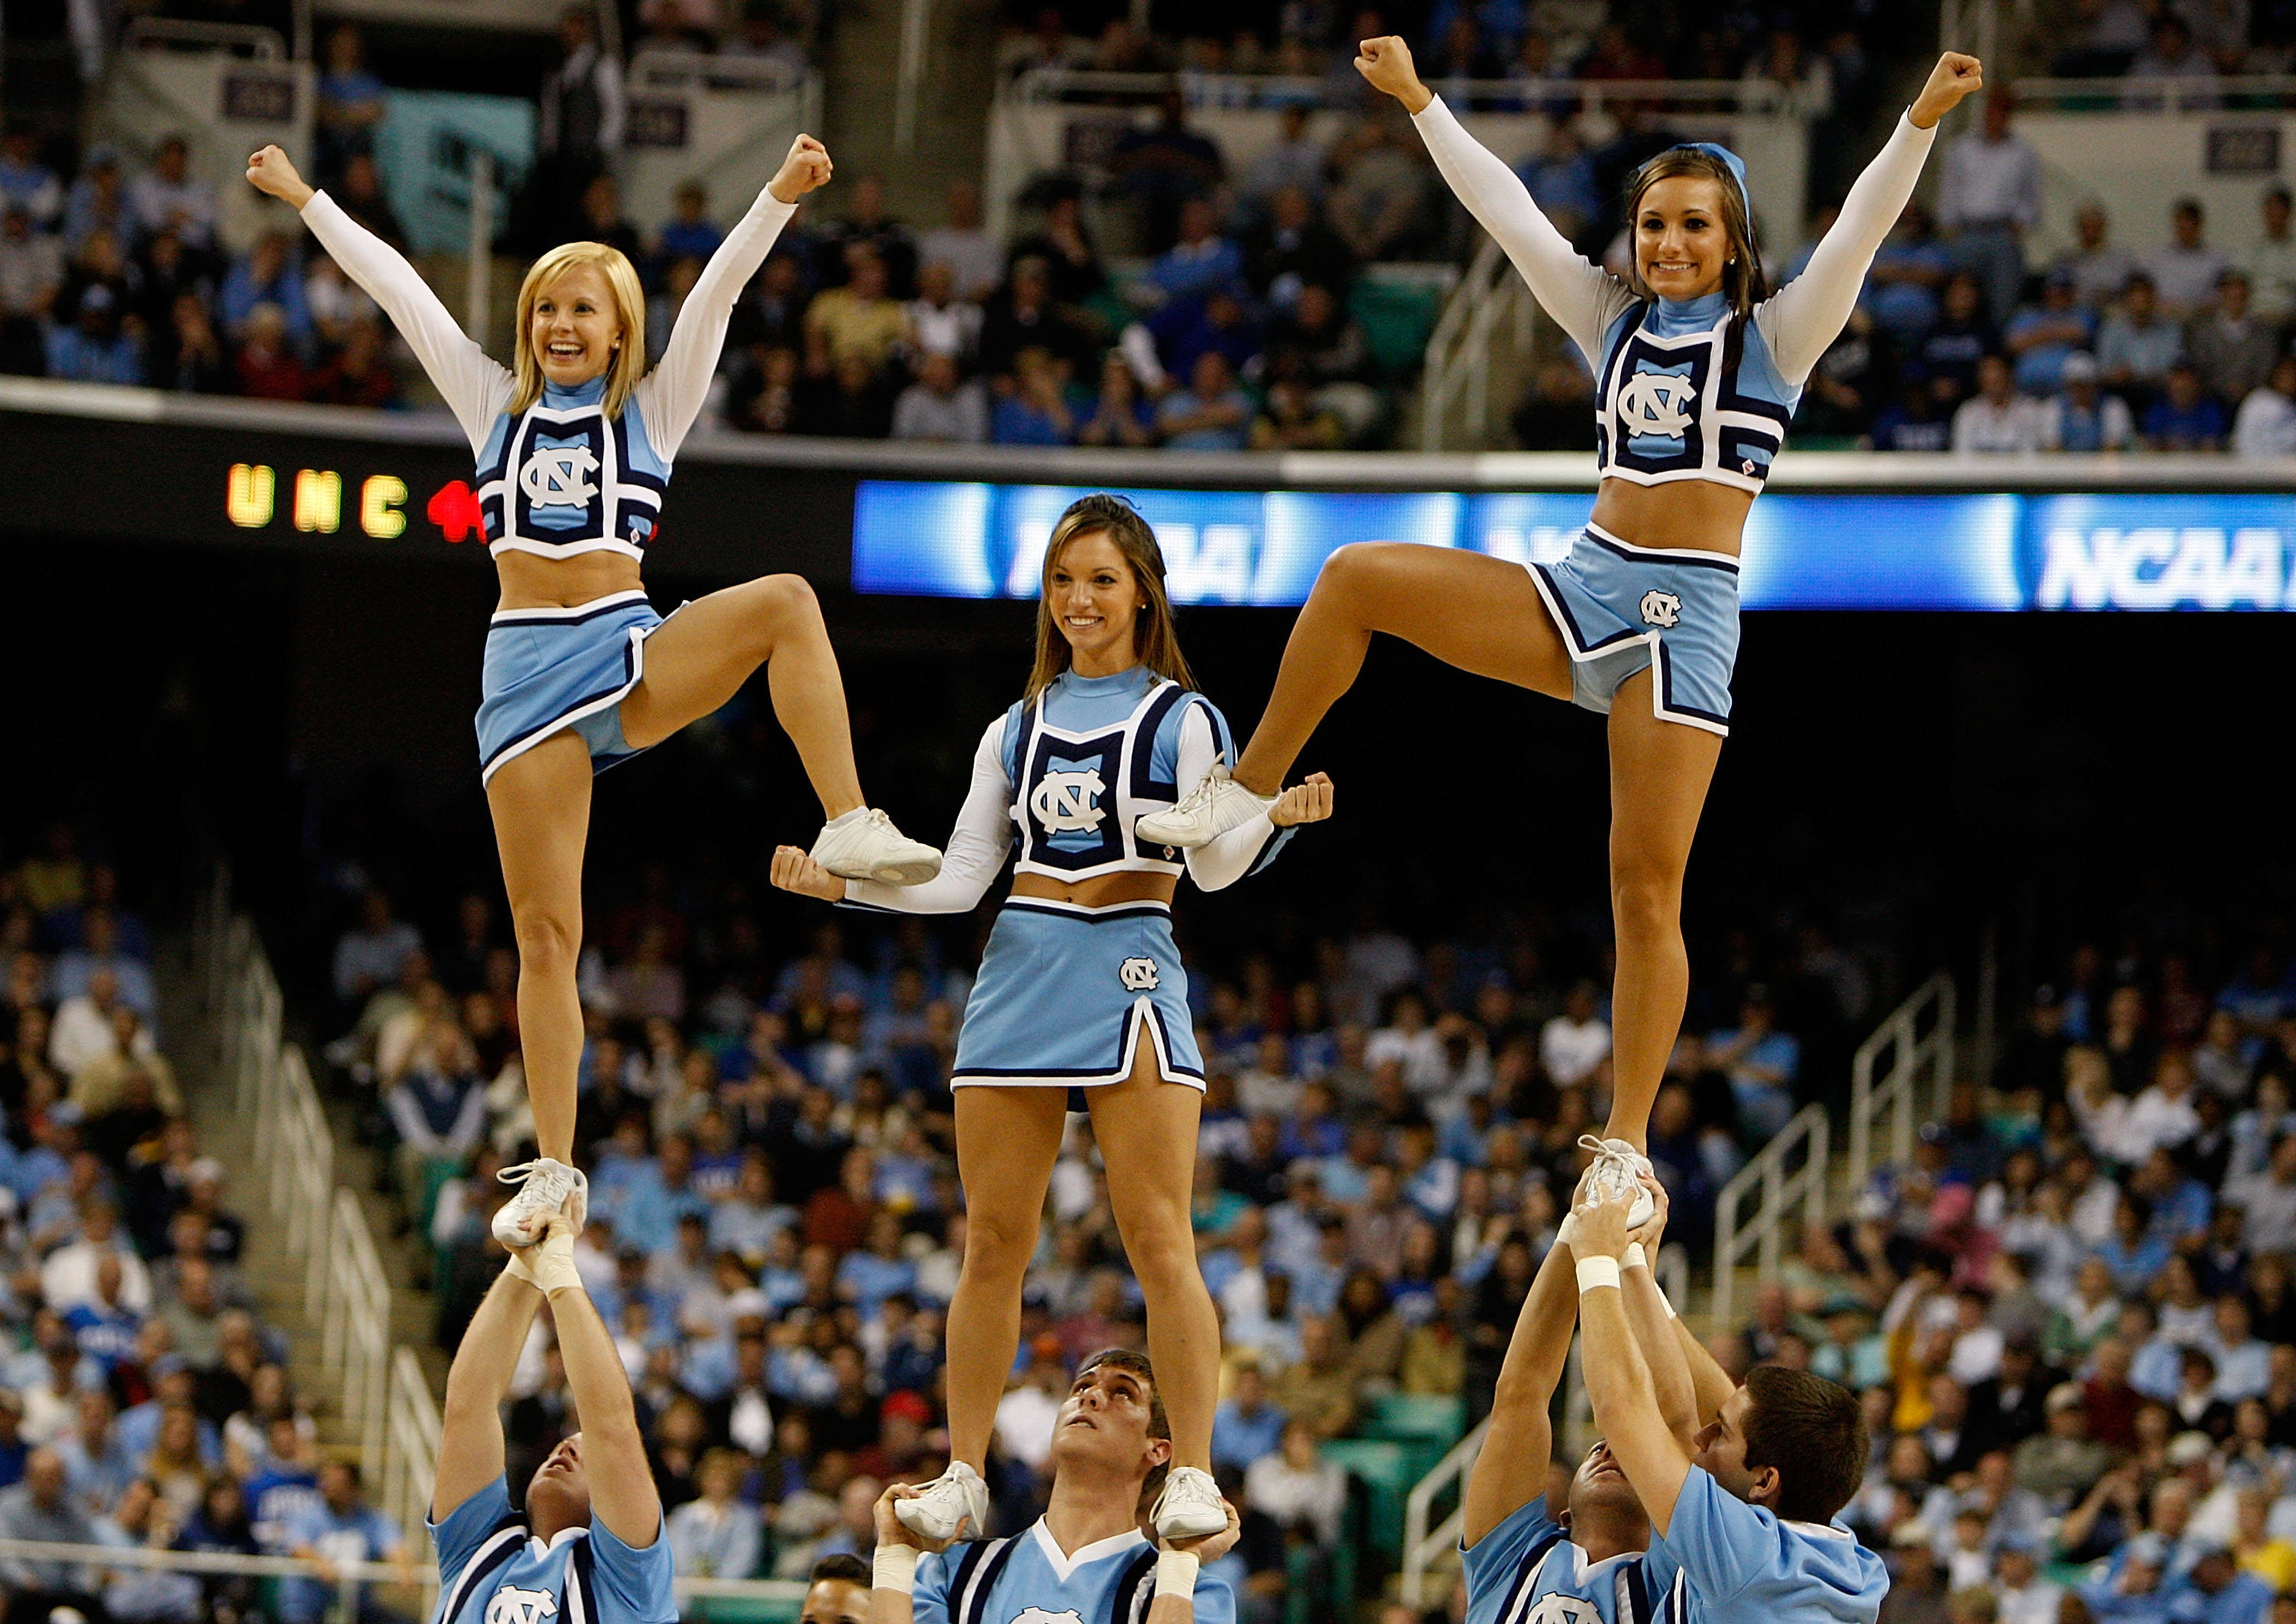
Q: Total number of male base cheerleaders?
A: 4